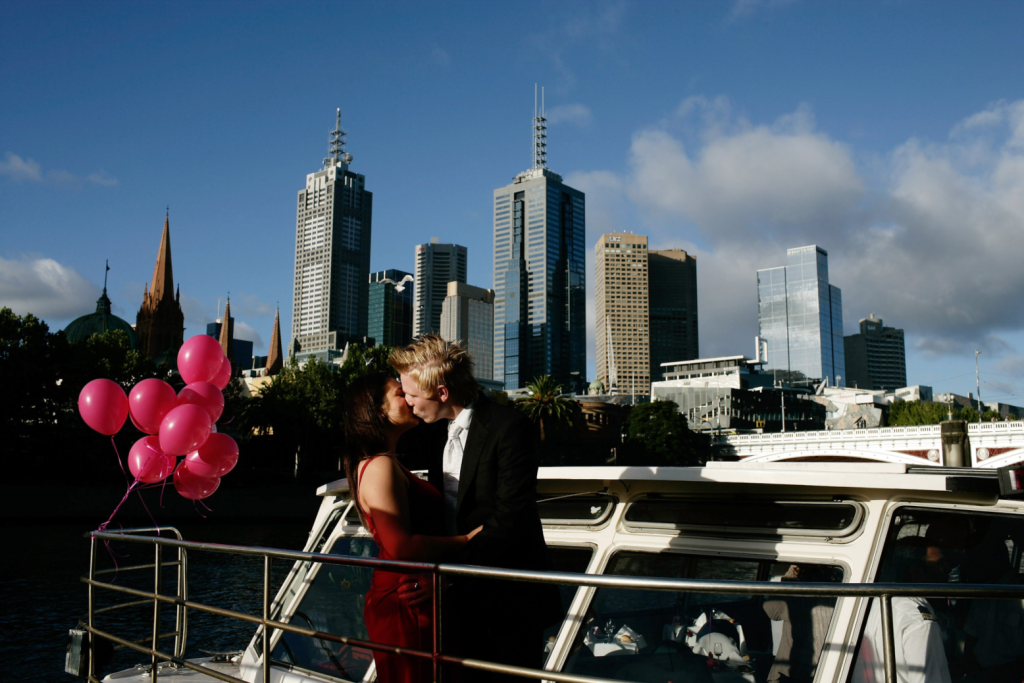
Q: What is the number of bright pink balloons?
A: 9